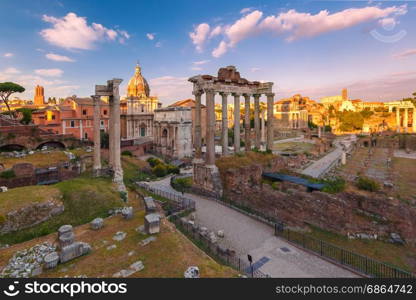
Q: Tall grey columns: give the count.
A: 10